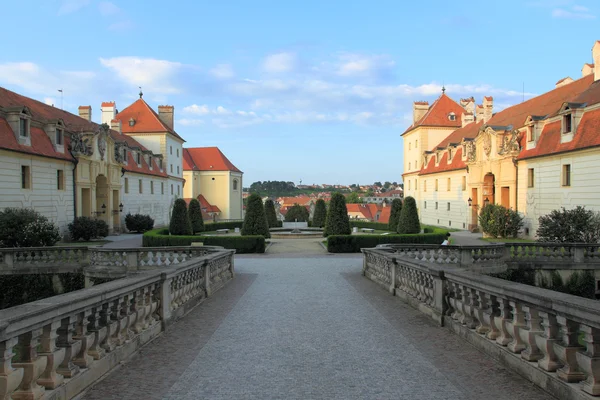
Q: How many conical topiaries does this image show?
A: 8